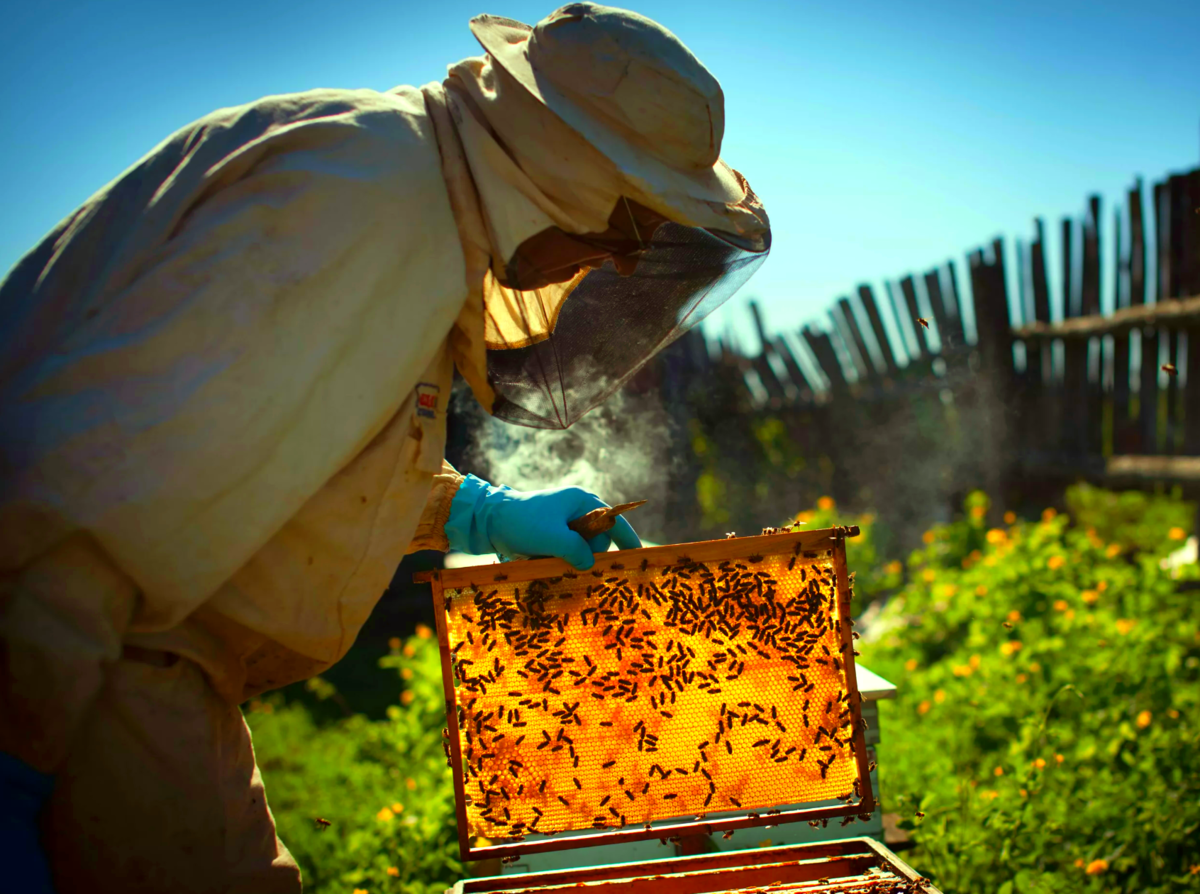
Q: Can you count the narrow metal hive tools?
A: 1